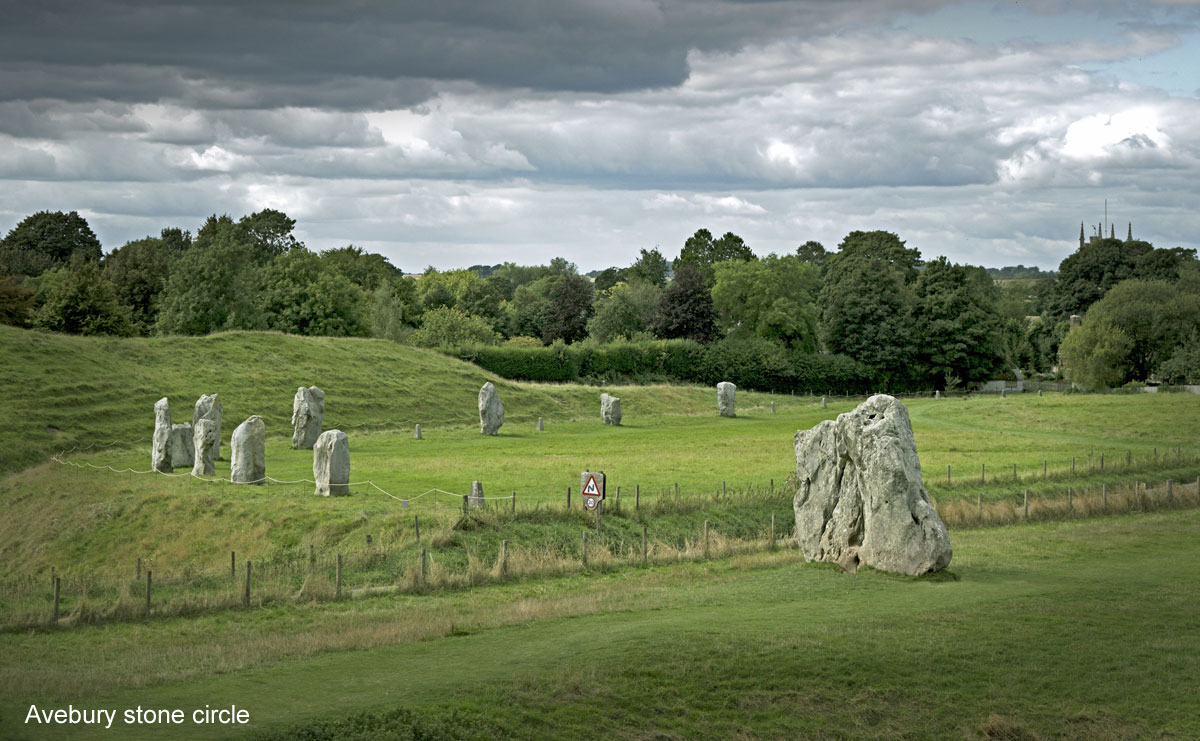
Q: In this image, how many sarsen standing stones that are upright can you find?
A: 11